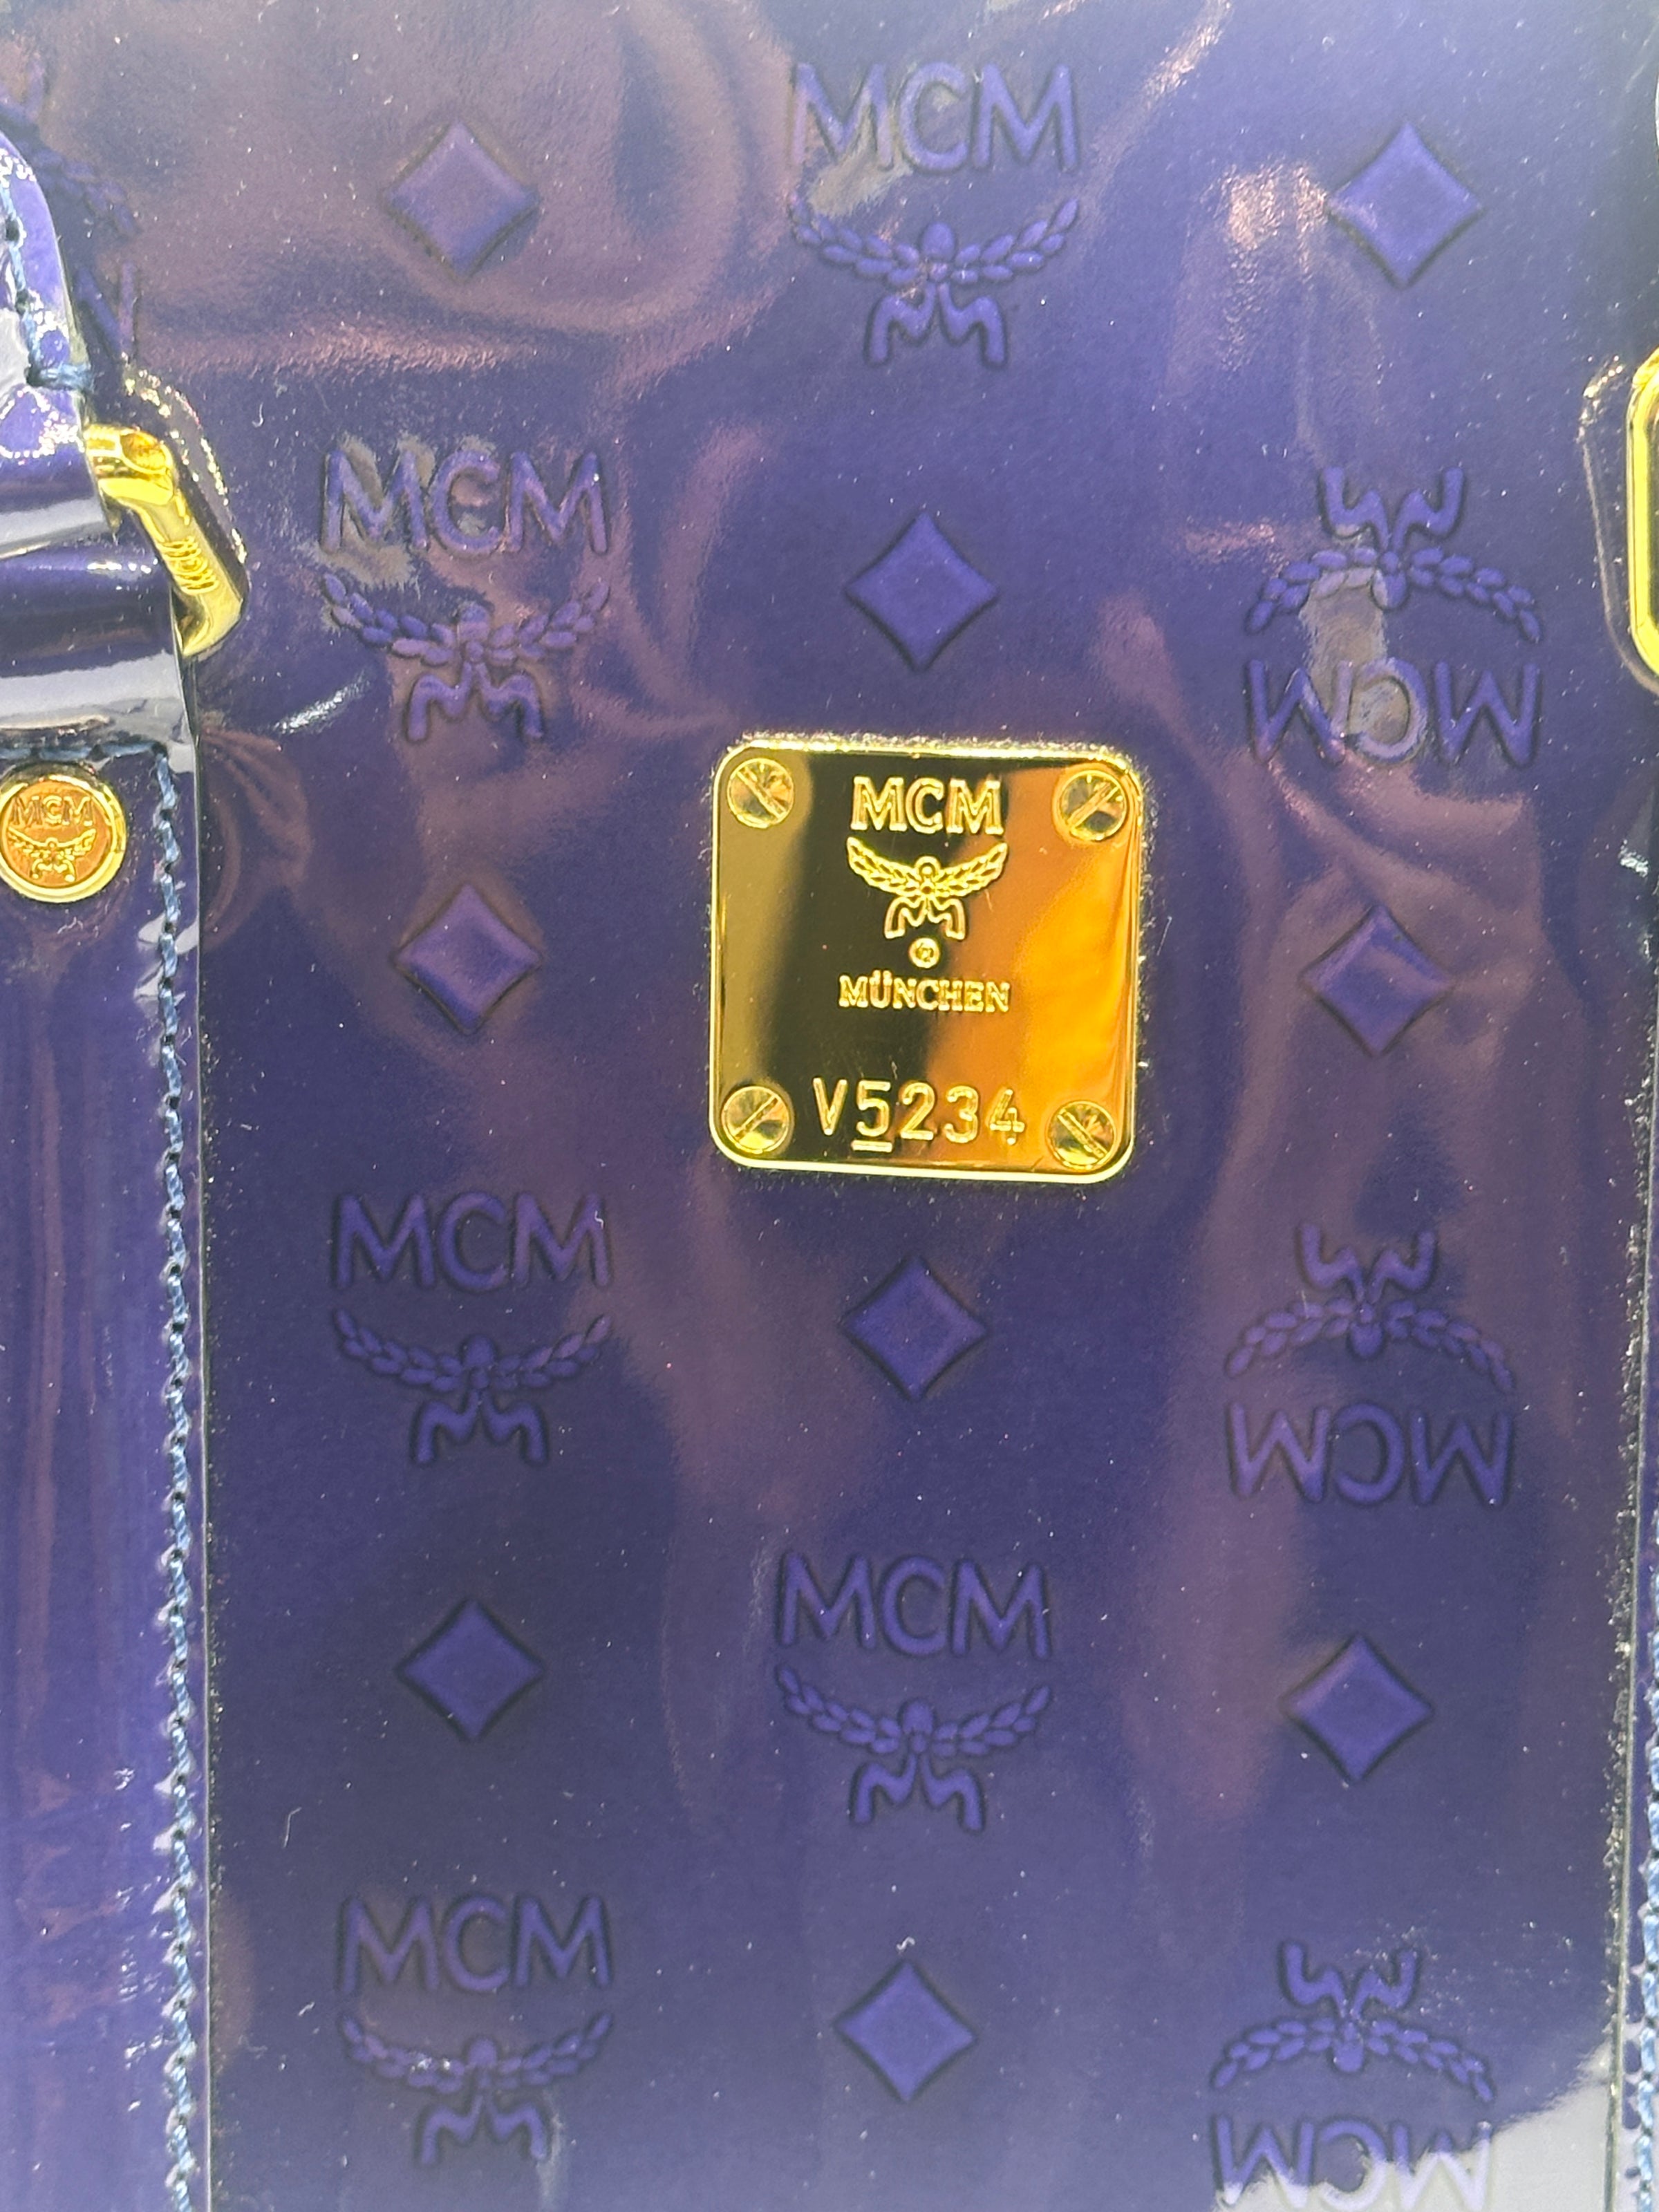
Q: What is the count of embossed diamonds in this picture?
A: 9